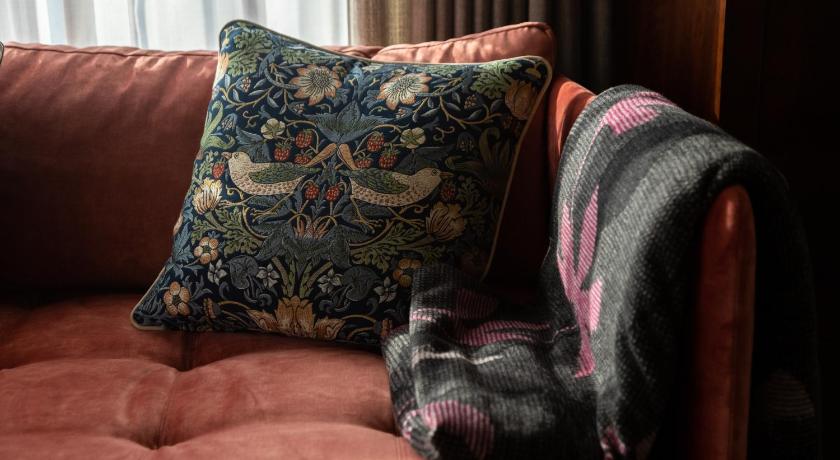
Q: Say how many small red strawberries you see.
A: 10